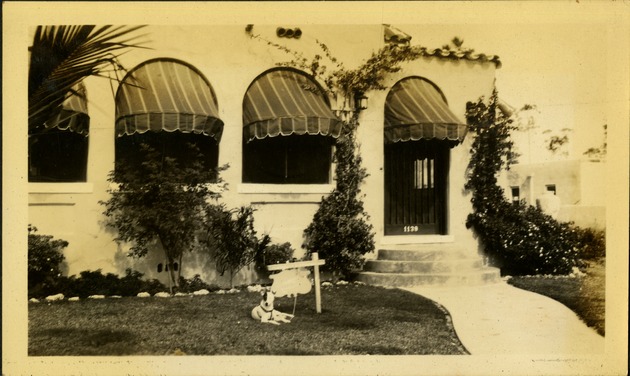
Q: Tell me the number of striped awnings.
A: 4